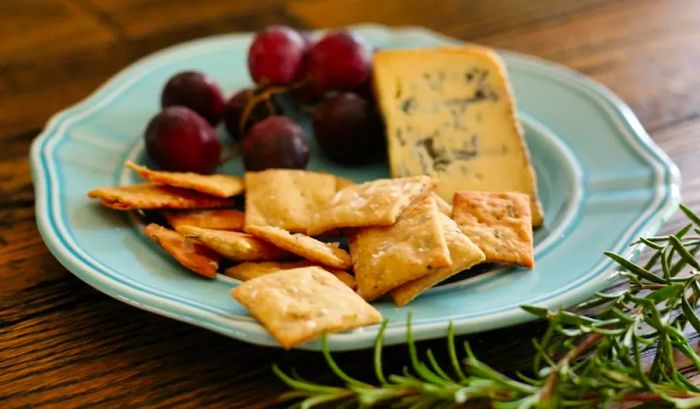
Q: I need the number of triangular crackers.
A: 0